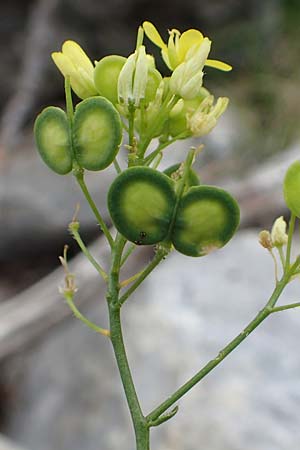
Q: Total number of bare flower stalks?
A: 2